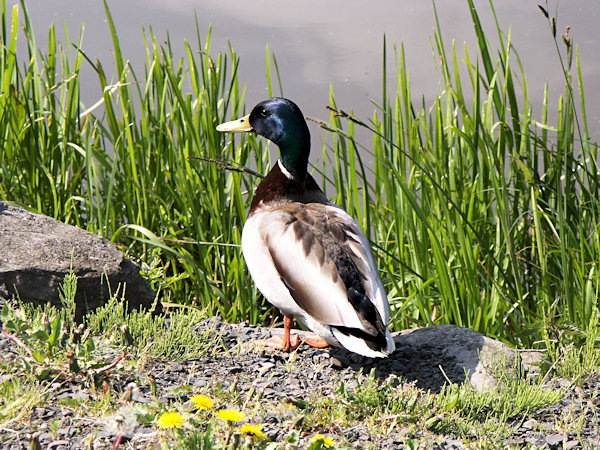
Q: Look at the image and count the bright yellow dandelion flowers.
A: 5